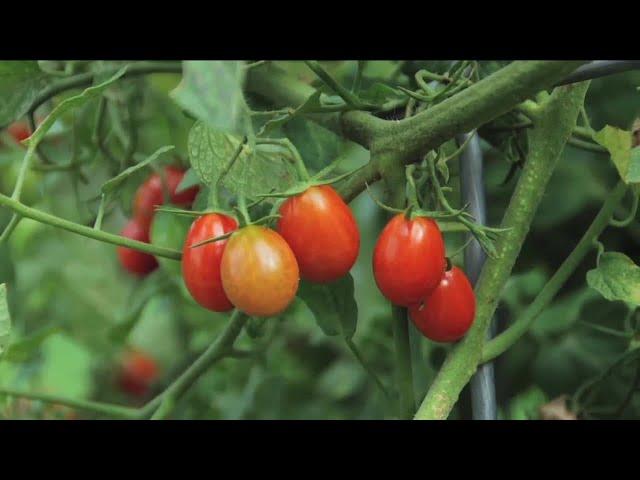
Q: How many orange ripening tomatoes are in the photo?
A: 1